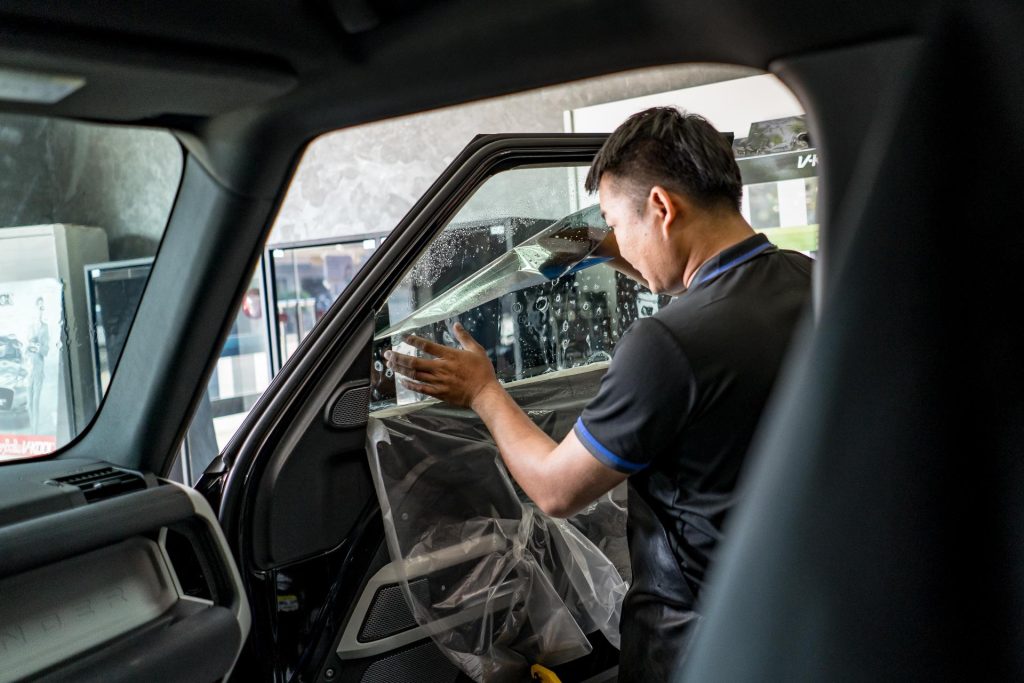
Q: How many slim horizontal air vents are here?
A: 1